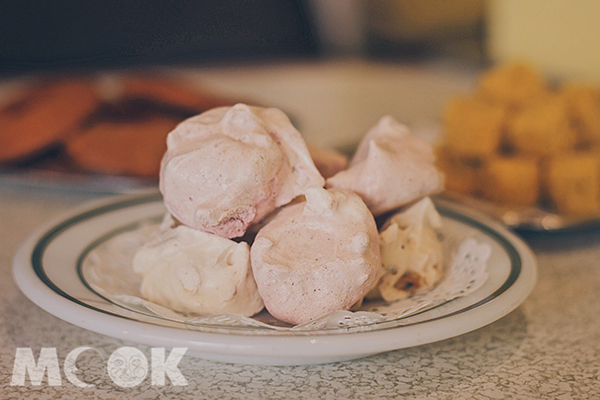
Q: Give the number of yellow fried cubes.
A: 7